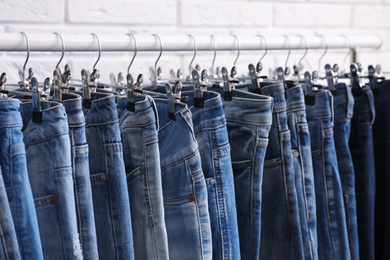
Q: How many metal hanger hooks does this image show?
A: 13